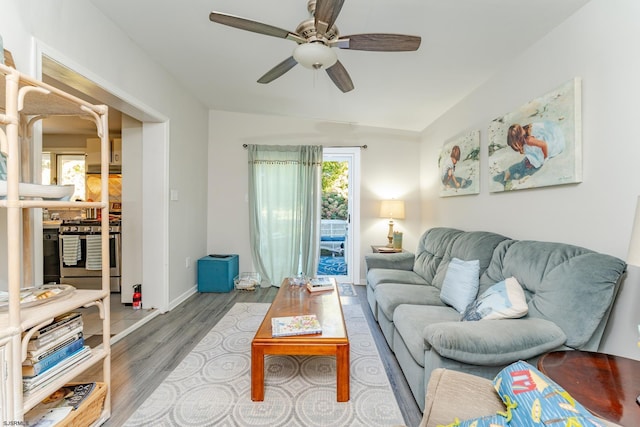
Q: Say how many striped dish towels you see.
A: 2